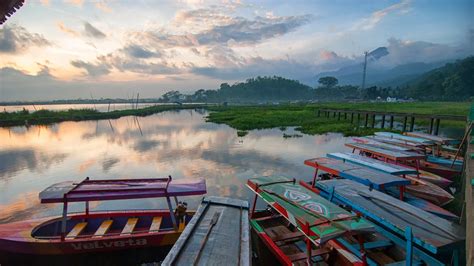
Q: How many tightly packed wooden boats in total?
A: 11